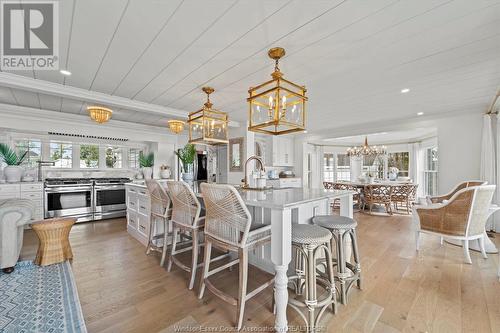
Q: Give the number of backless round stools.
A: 2